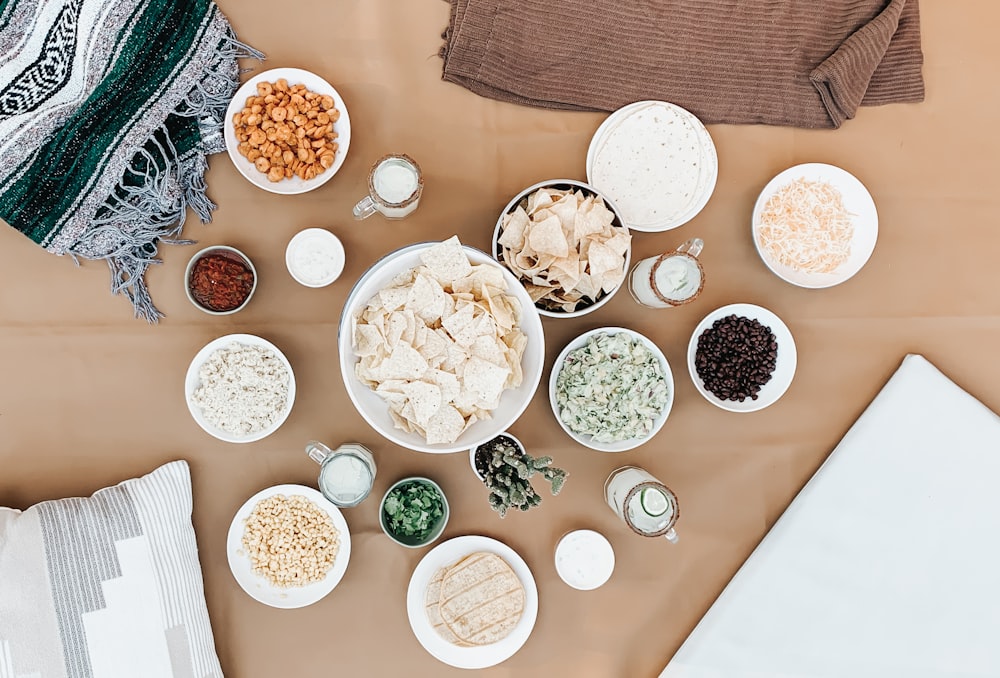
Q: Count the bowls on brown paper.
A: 12